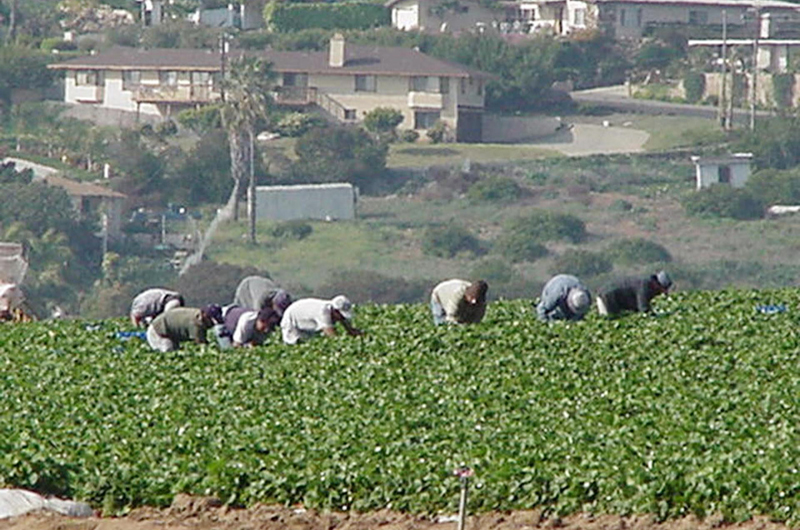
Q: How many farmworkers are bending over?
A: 8